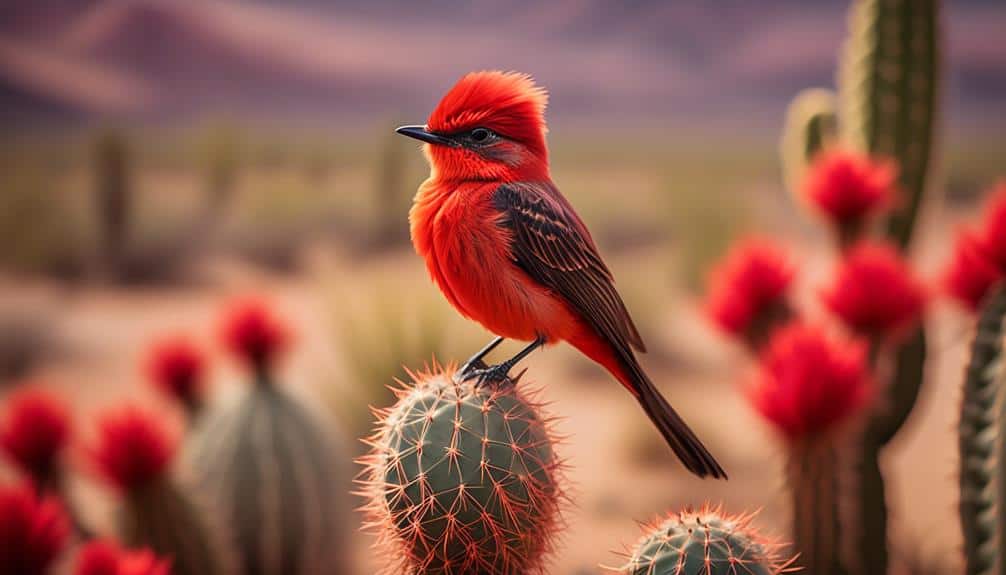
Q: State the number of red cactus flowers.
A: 12